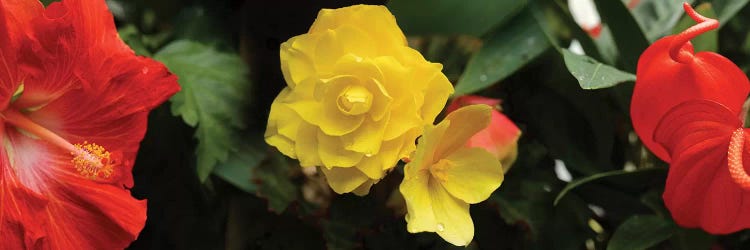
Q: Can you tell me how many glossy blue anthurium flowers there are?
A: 0